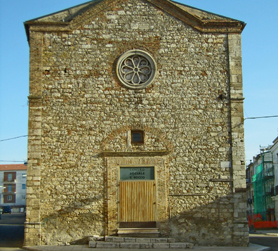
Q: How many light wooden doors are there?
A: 1